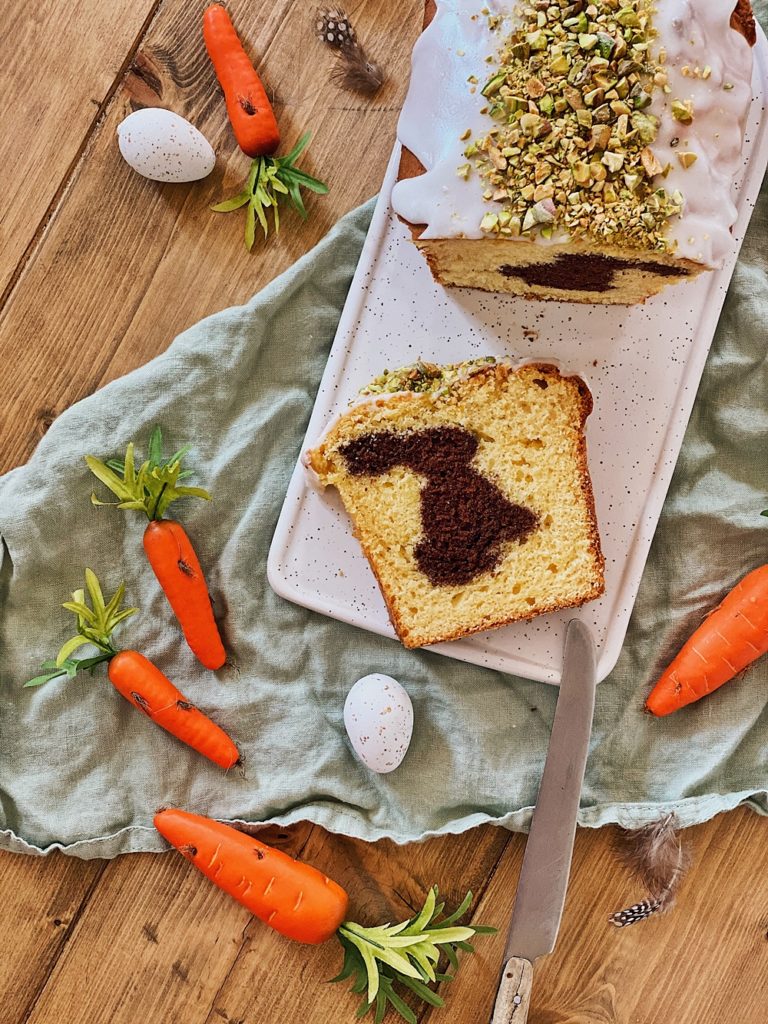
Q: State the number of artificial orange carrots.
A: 5